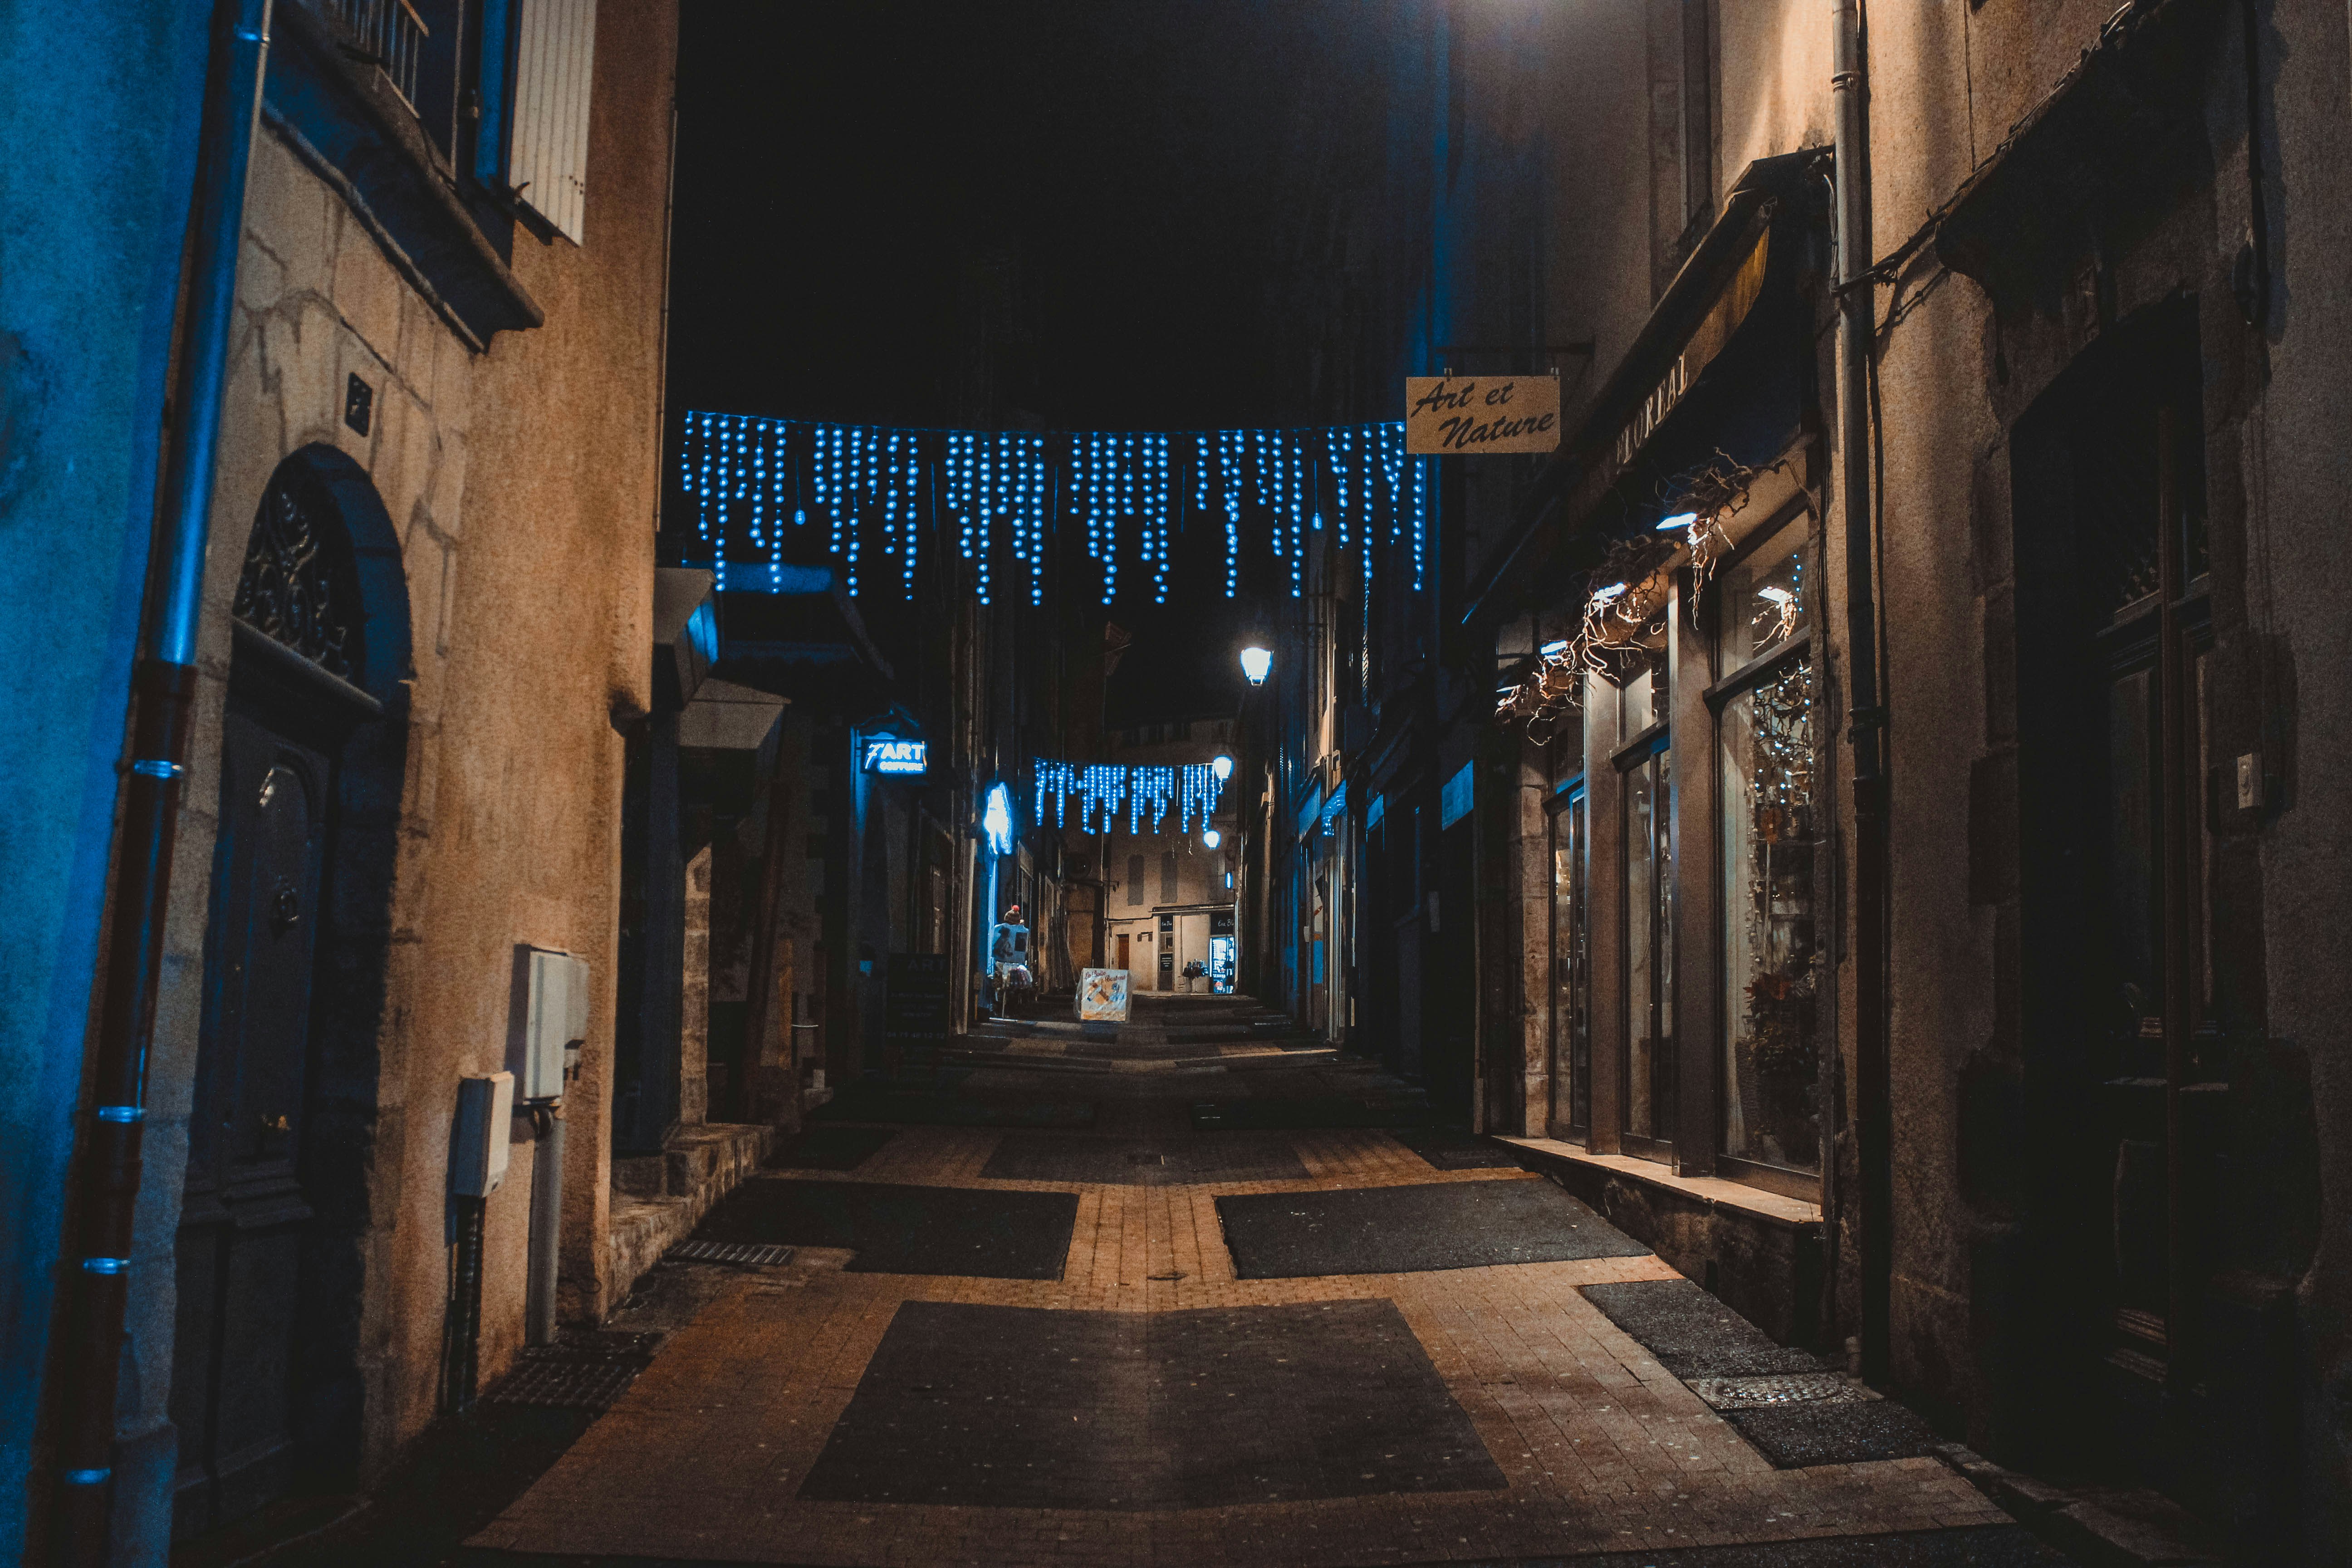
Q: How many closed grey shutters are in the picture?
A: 2